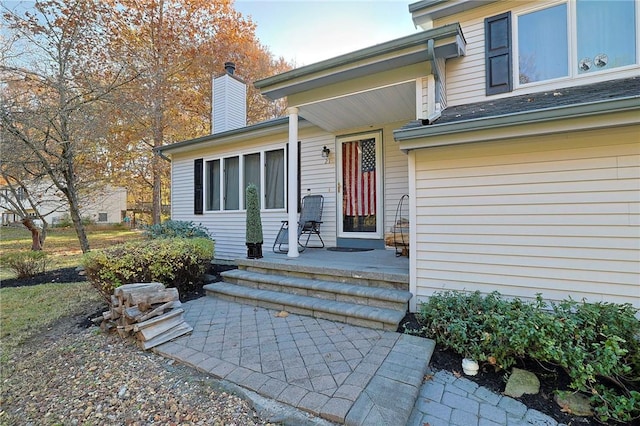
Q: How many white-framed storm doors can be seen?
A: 1